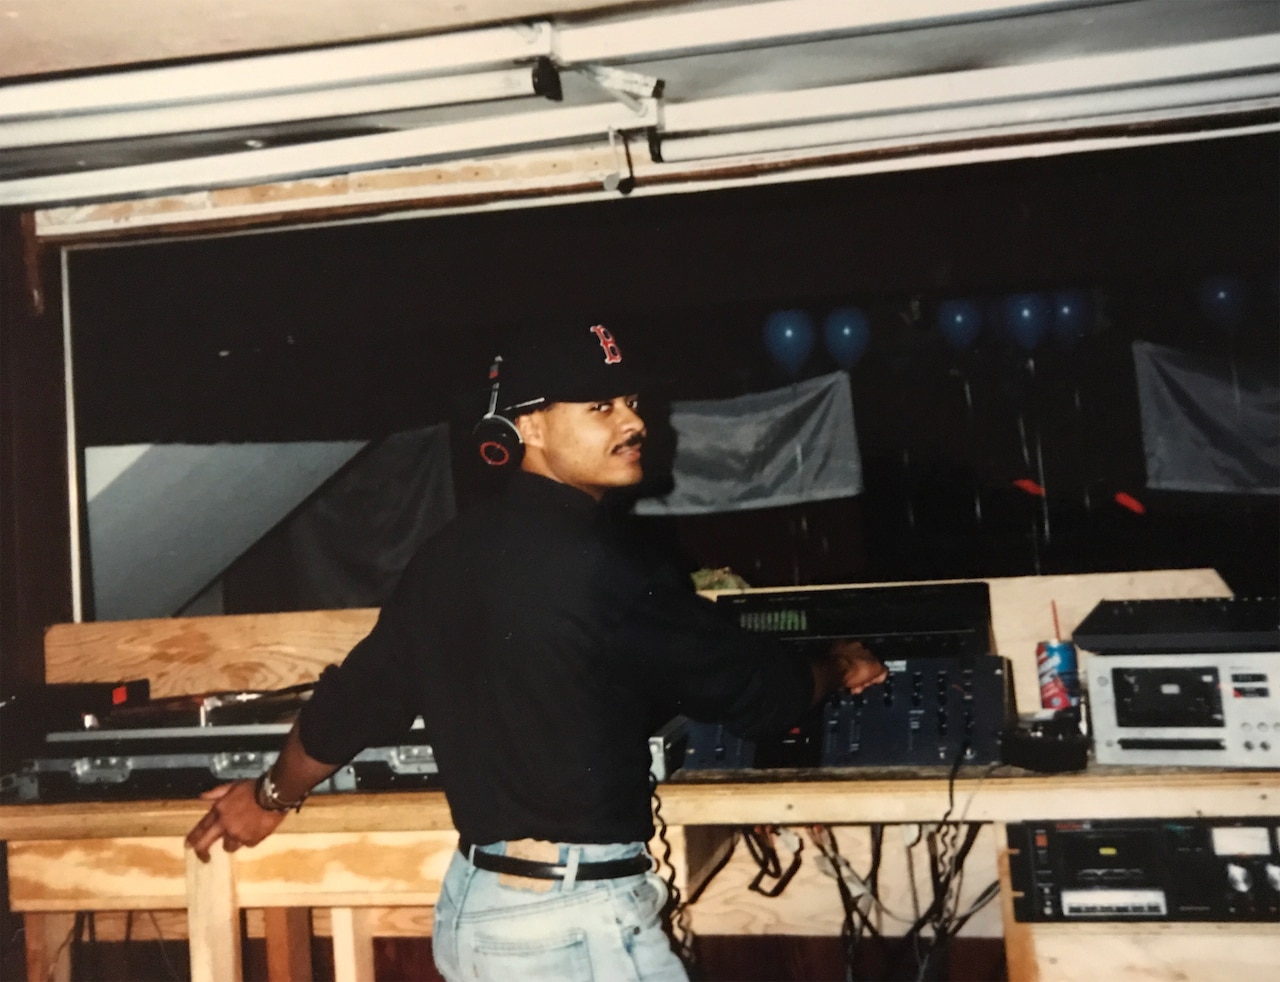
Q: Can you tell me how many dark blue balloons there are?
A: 6